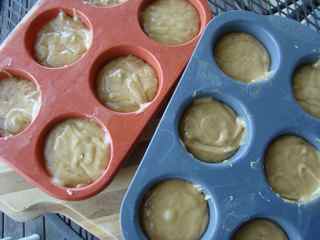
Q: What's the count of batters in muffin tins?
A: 12